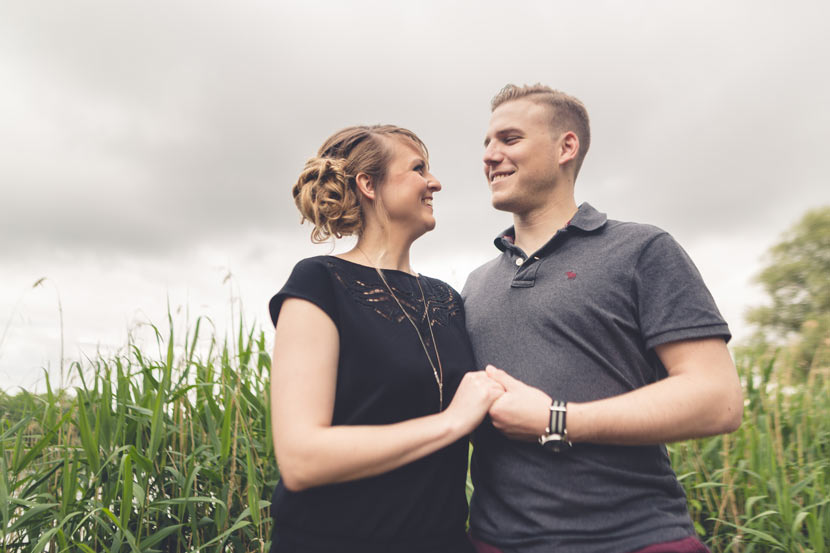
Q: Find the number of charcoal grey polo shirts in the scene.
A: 1